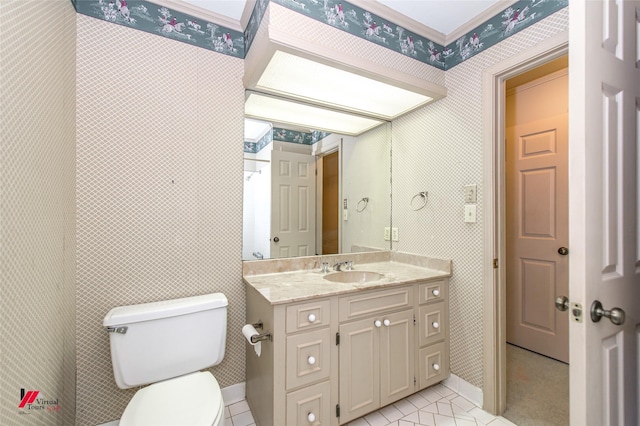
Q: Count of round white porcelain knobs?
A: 8